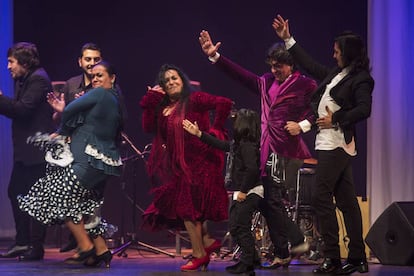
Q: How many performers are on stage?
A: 7